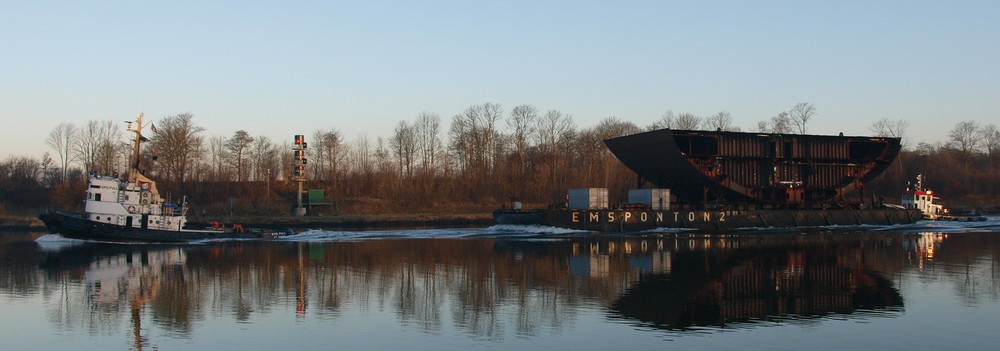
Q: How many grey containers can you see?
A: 2